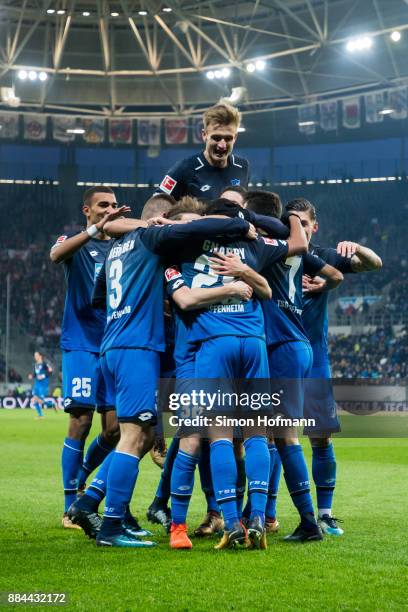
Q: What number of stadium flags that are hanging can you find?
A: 13